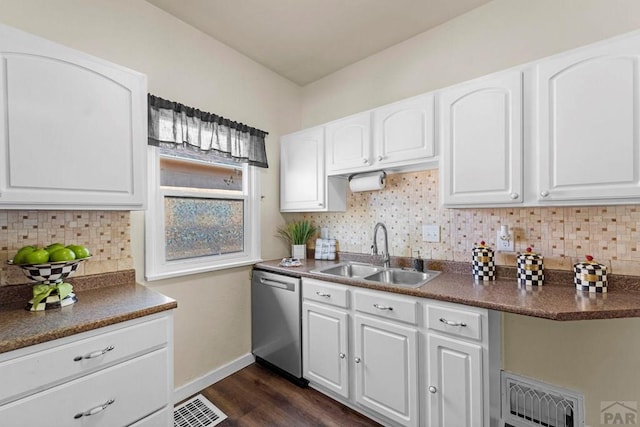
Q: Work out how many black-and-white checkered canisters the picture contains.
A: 3